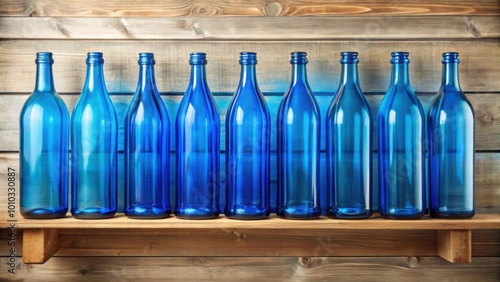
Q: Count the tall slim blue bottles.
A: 9